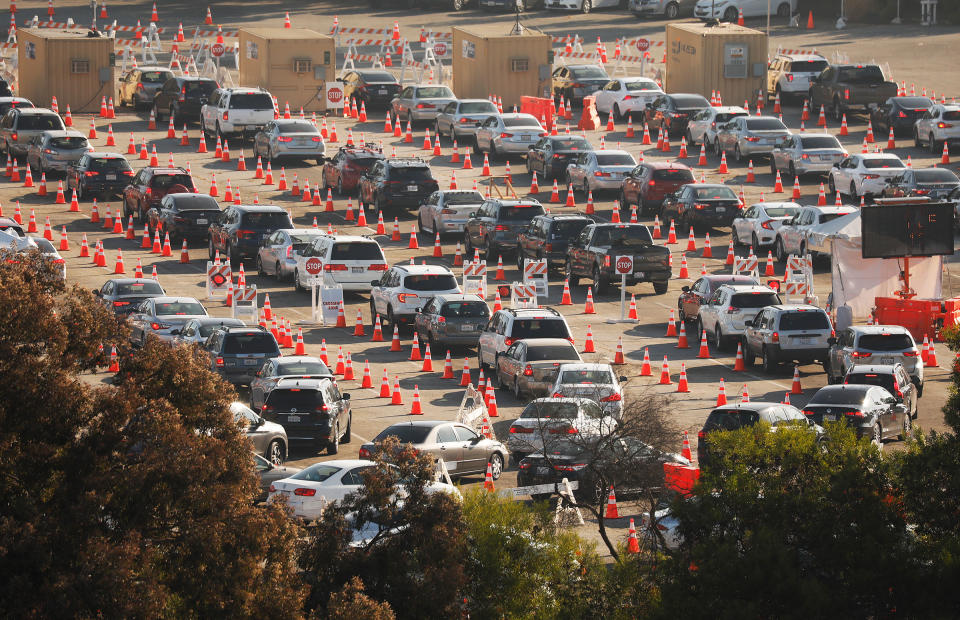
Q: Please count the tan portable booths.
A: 4